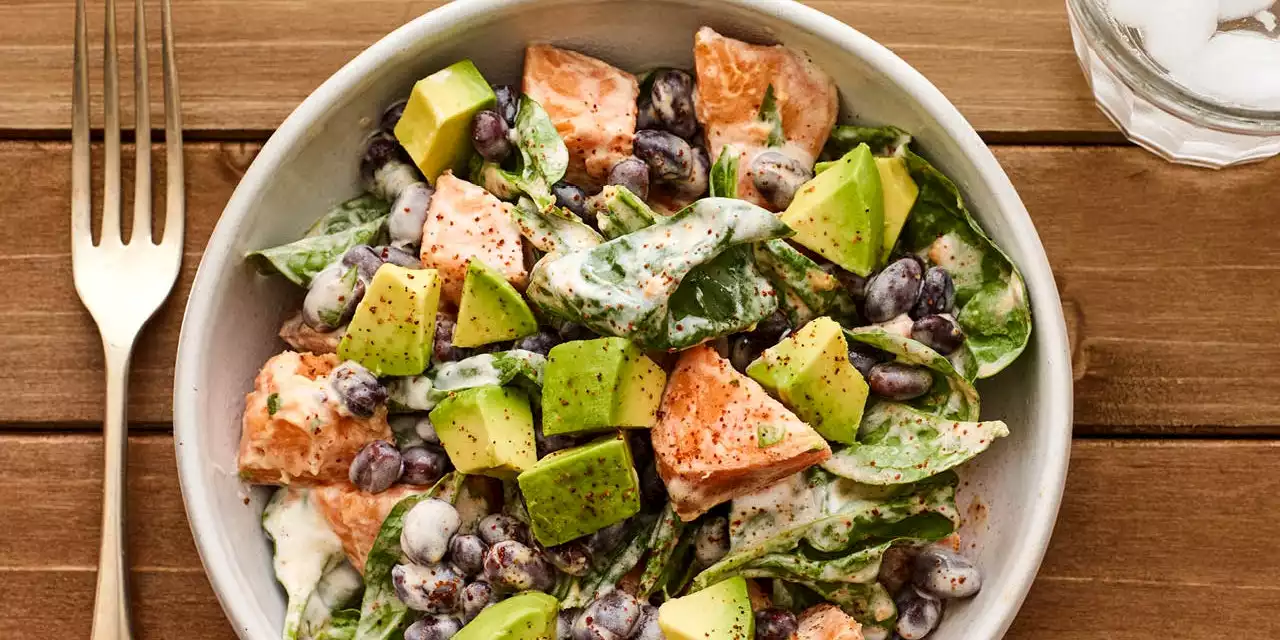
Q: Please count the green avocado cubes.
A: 11